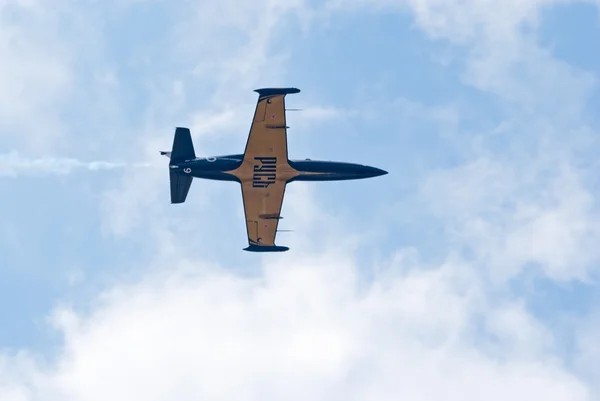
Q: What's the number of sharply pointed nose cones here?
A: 1